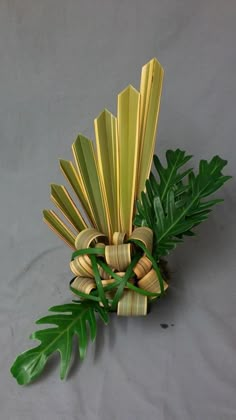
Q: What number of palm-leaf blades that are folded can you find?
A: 7